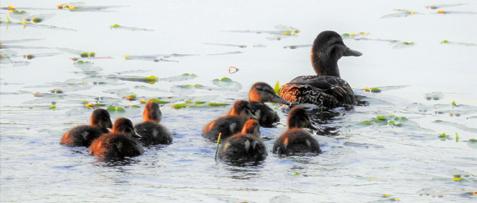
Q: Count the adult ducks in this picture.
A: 1